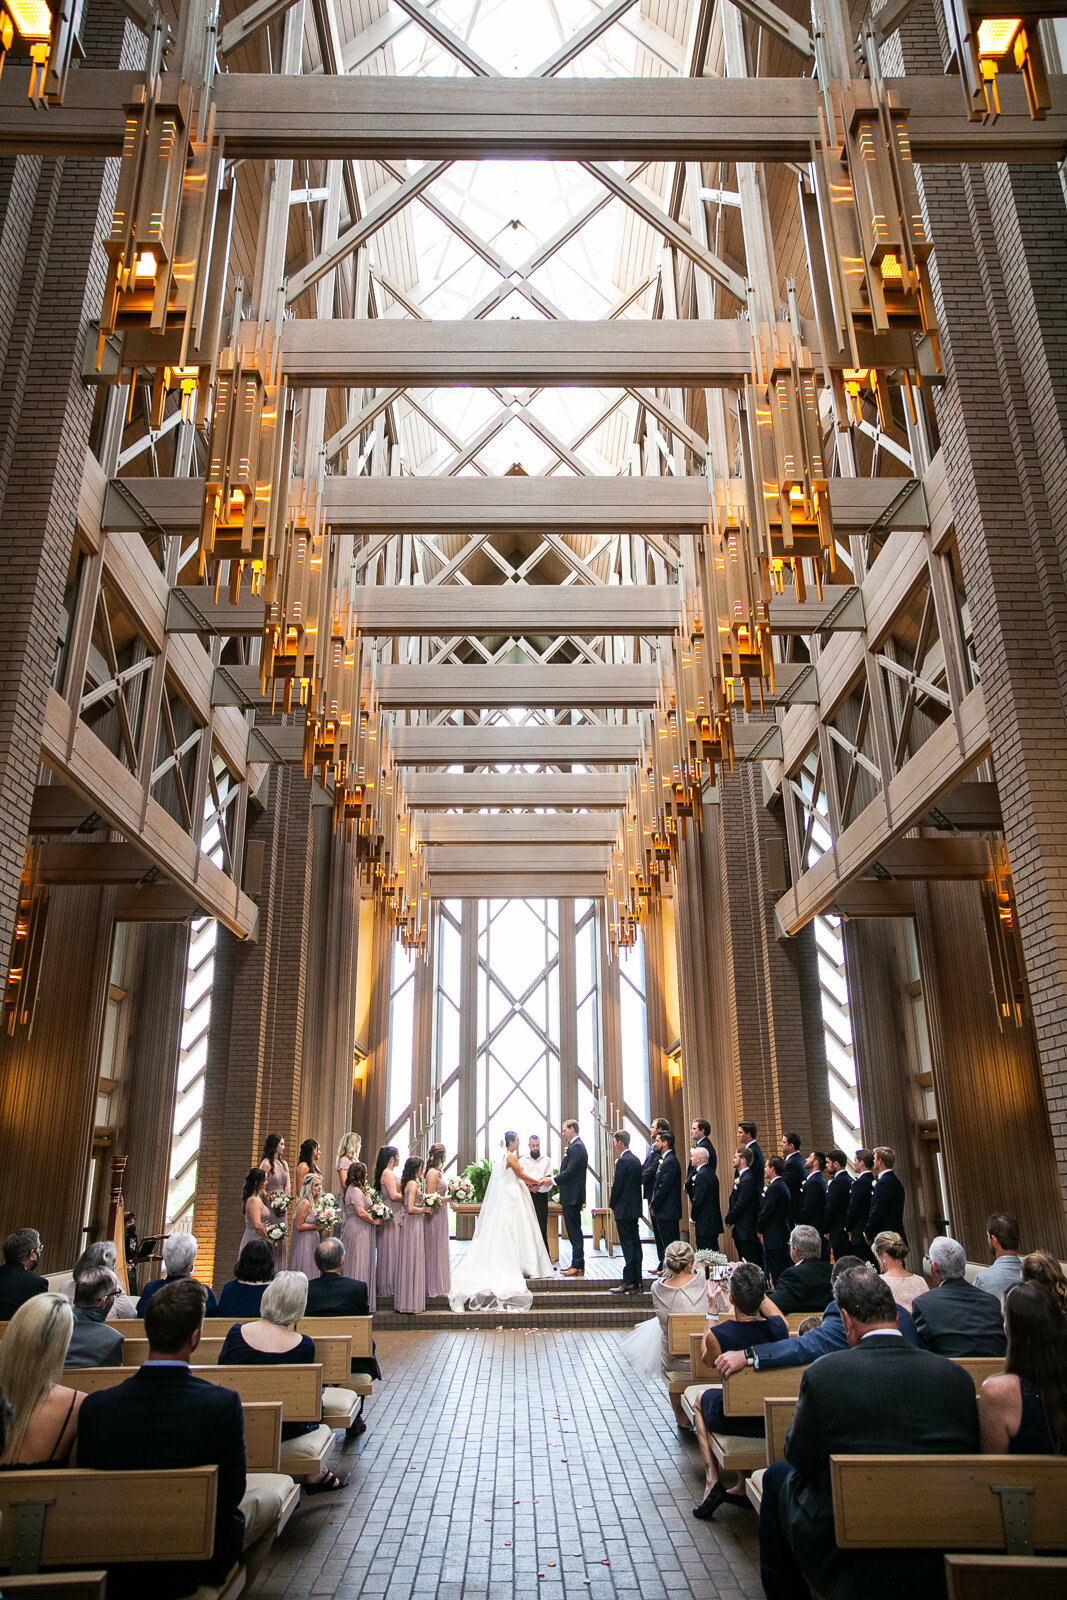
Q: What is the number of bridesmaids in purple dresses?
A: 9